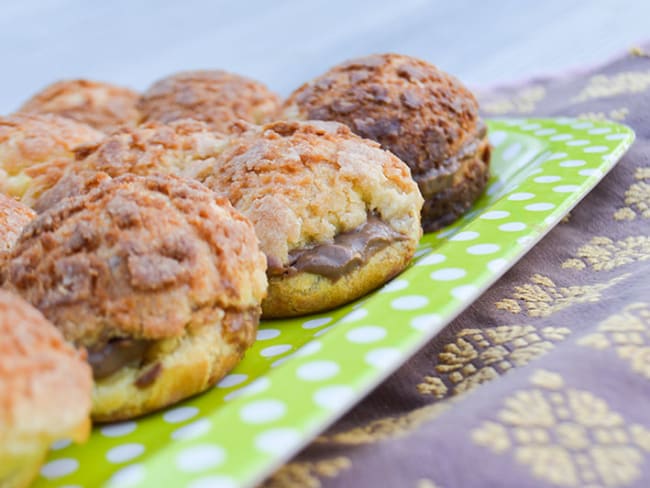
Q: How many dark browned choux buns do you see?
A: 1